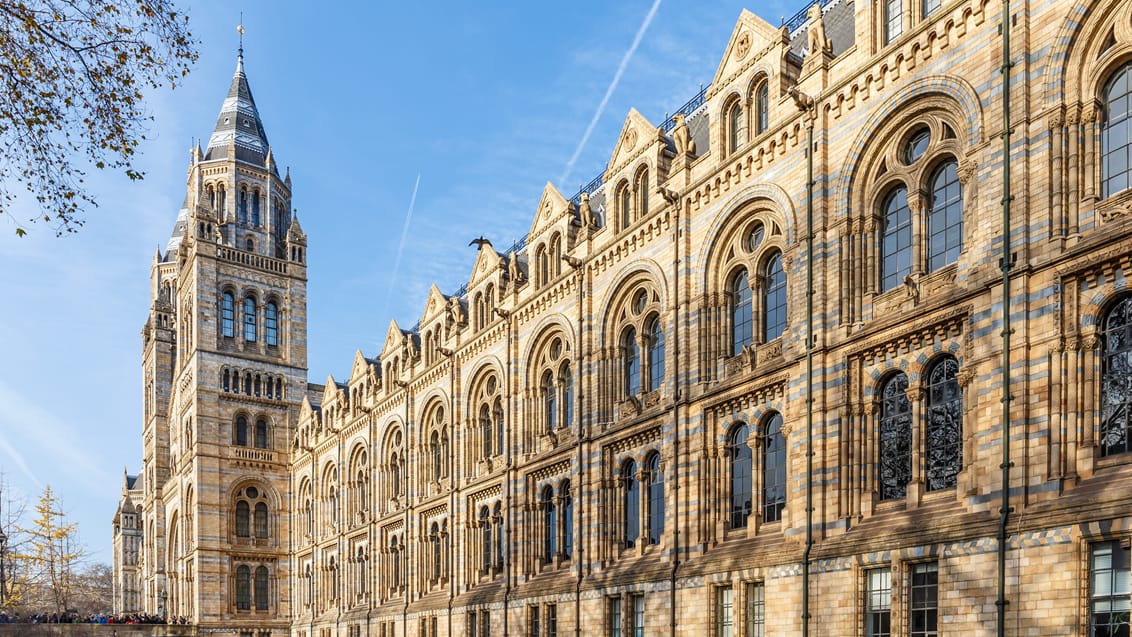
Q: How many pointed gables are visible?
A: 9